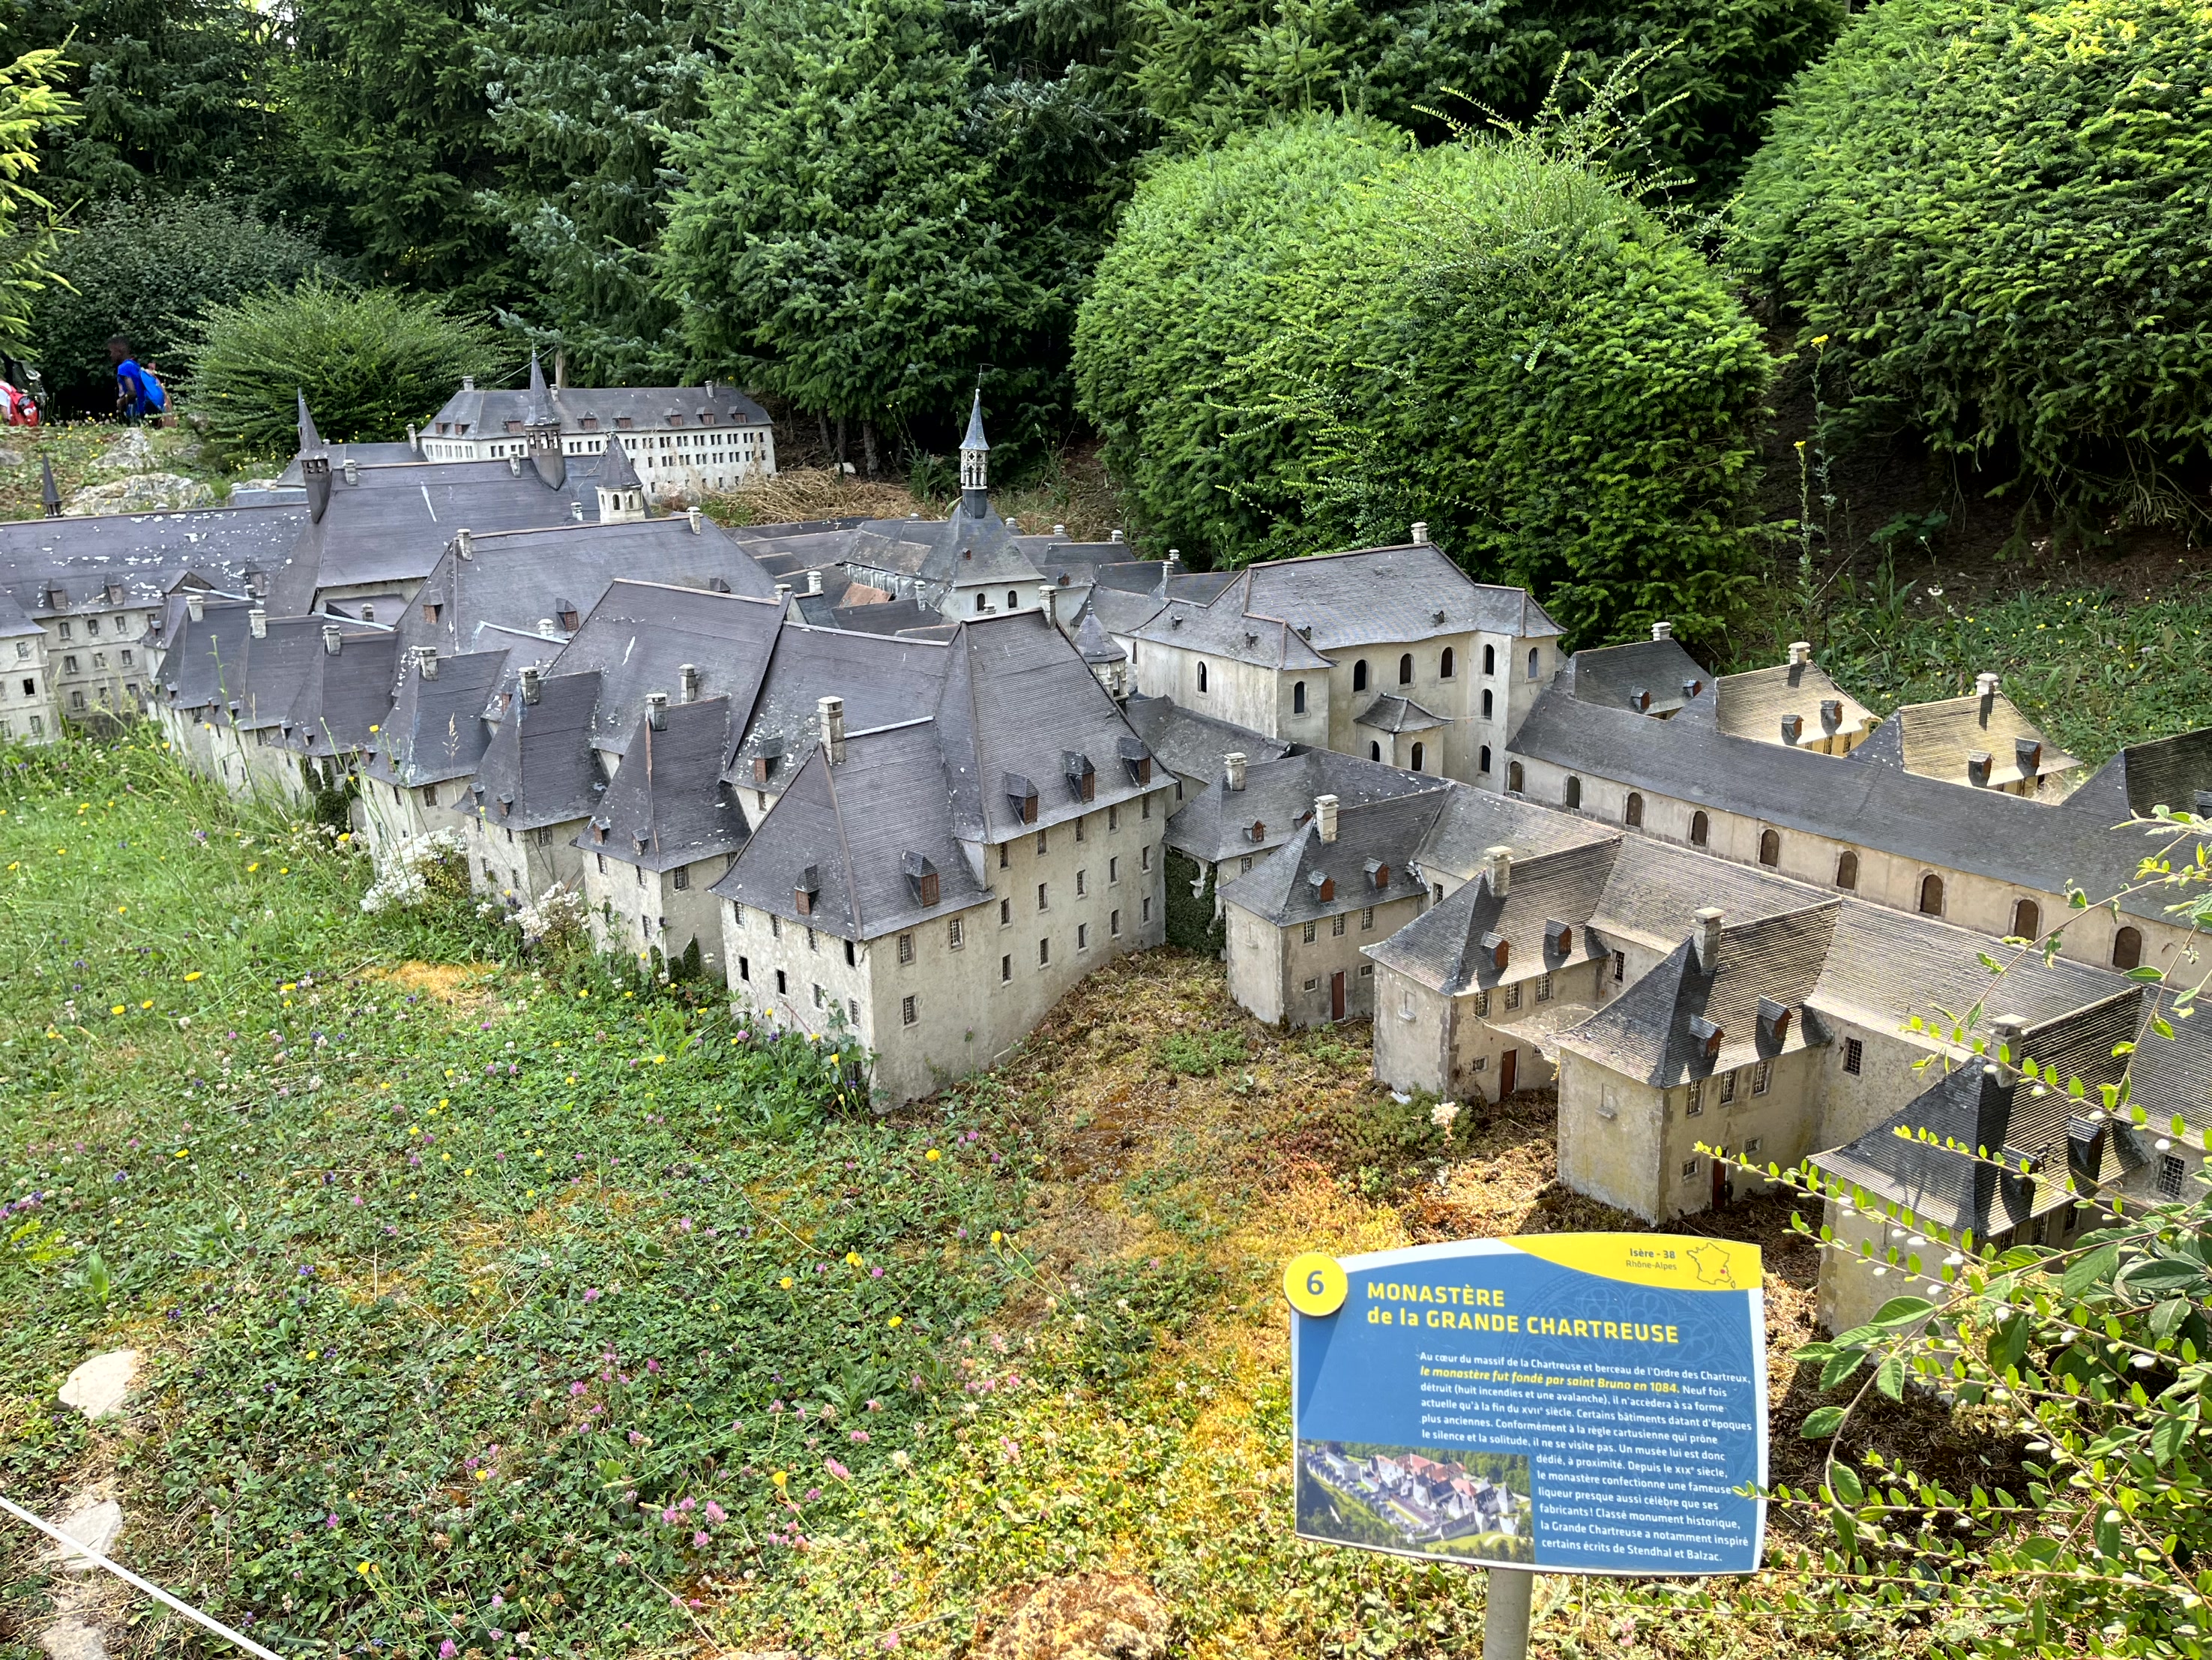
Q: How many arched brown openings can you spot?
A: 9